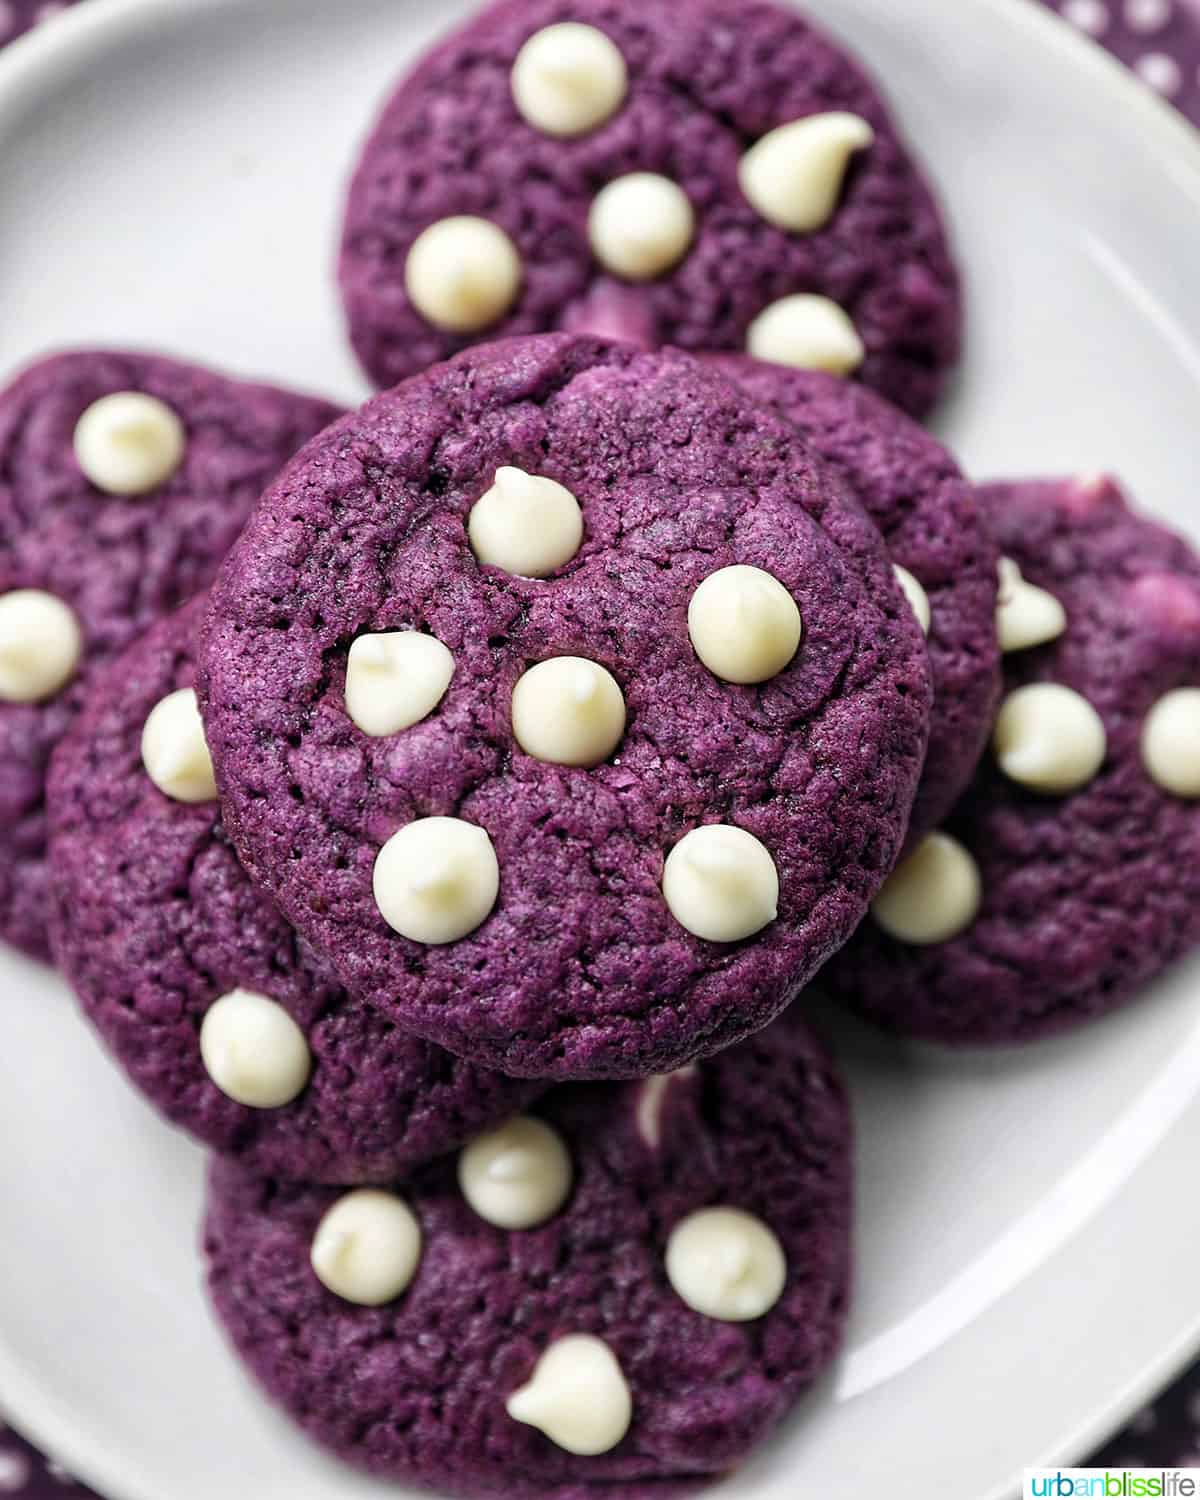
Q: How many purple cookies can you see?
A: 7